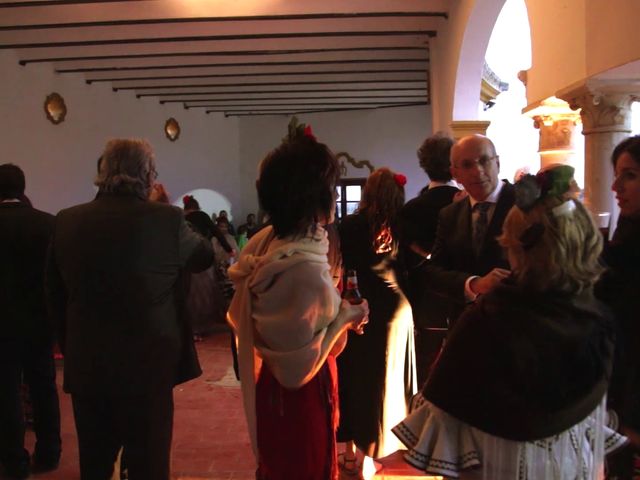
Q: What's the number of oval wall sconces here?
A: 2